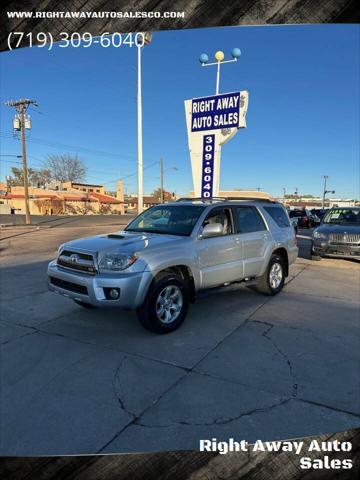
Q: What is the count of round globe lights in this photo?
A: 3